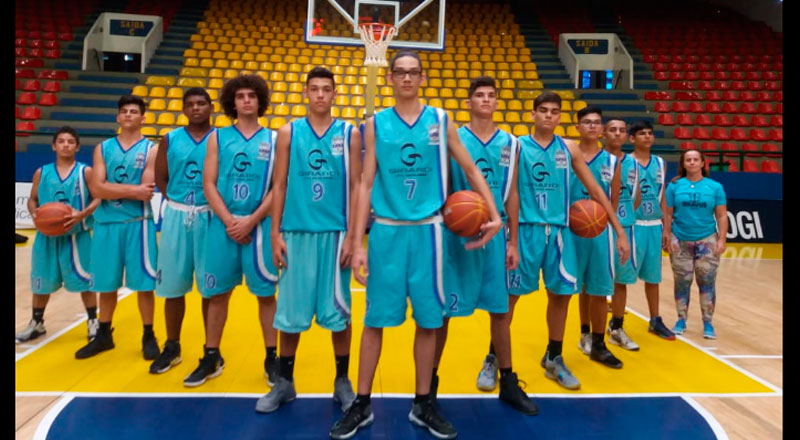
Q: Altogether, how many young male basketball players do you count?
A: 11